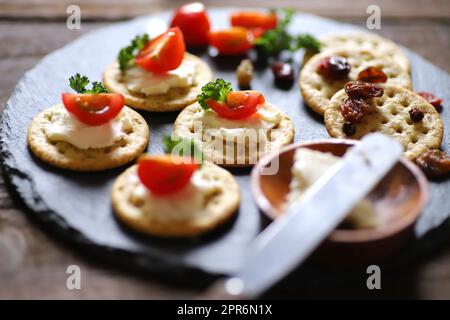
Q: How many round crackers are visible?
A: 7